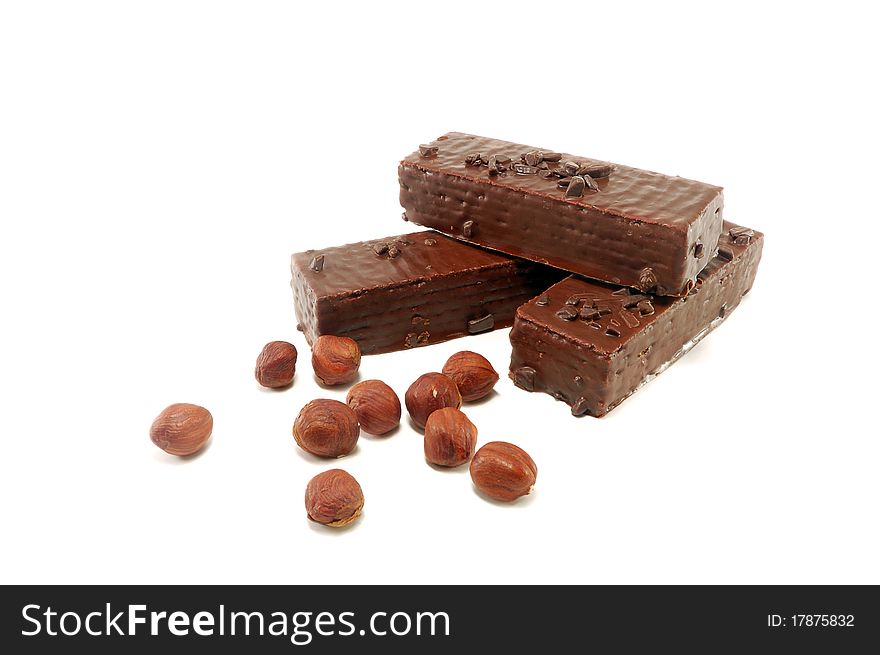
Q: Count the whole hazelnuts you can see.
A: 10